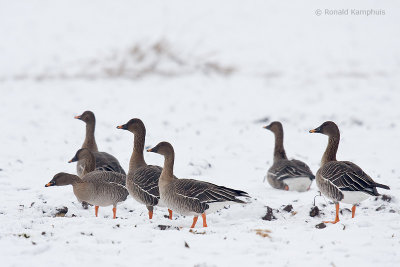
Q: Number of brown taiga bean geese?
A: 7